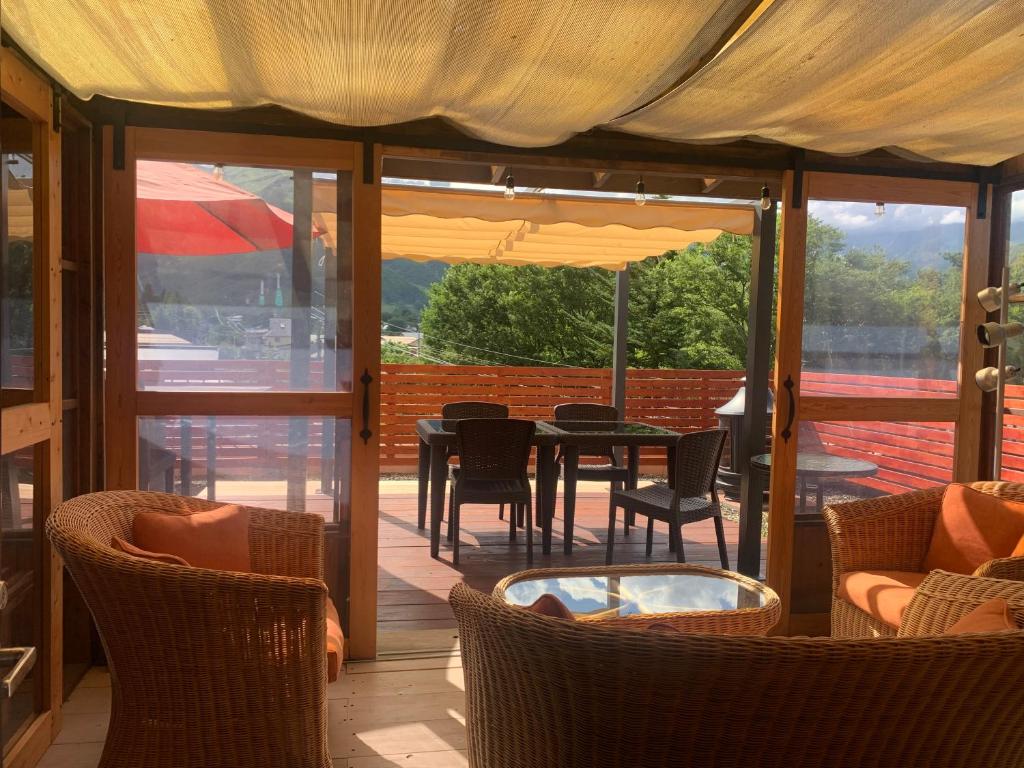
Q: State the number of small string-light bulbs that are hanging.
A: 5